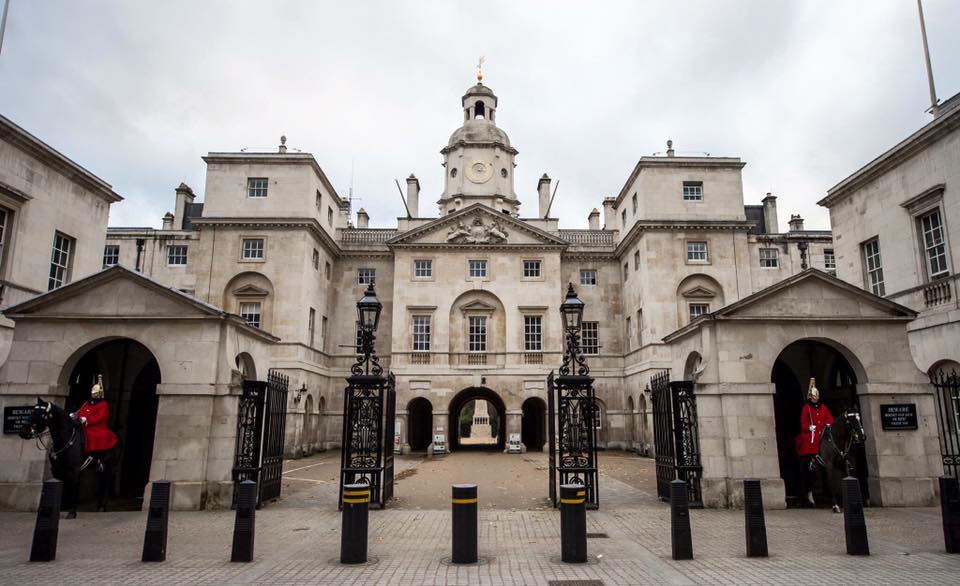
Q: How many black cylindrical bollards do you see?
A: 3